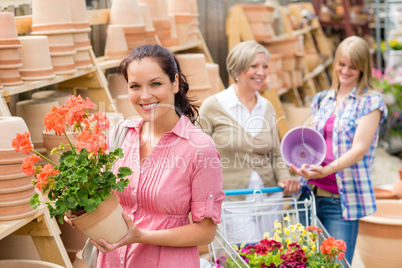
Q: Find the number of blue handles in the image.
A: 1